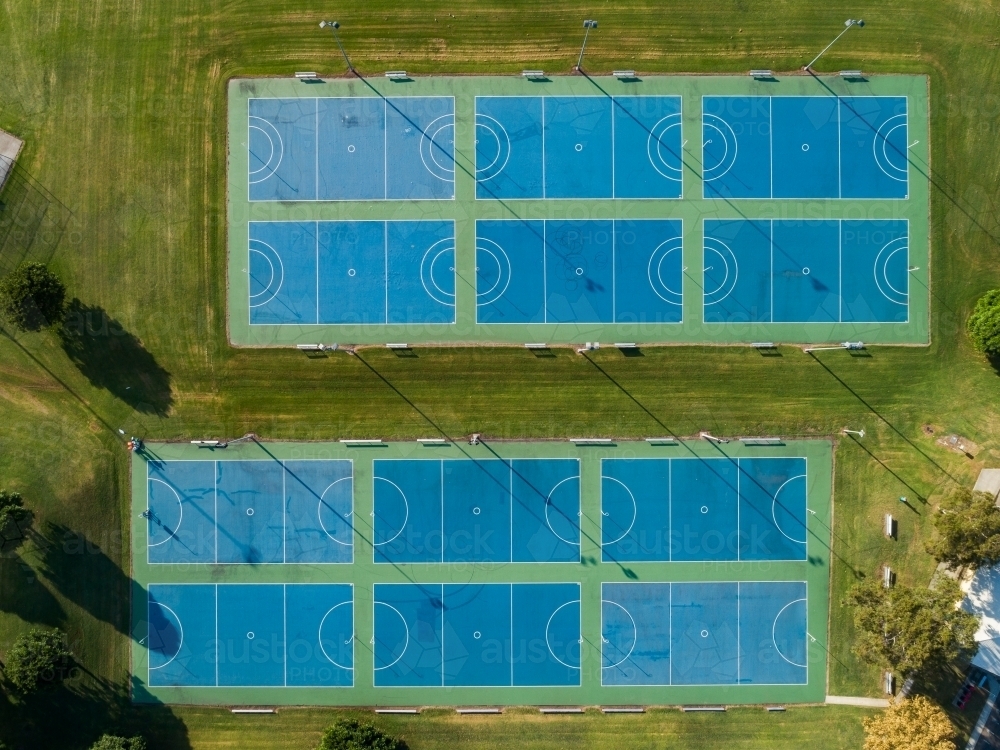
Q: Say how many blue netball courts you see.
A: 12